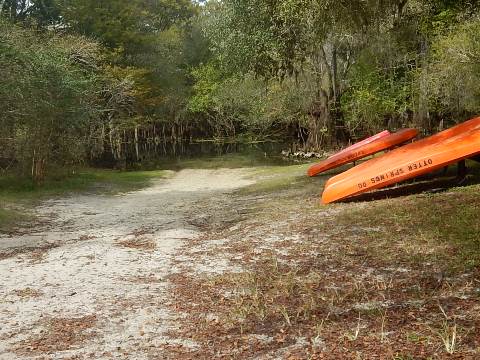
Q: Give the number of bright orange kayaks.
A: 2